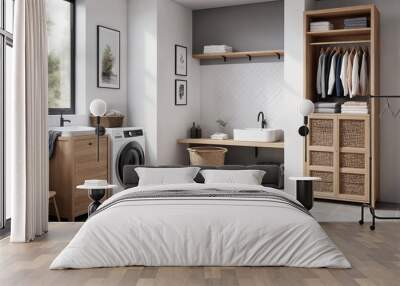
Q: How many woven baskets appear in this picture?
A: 2